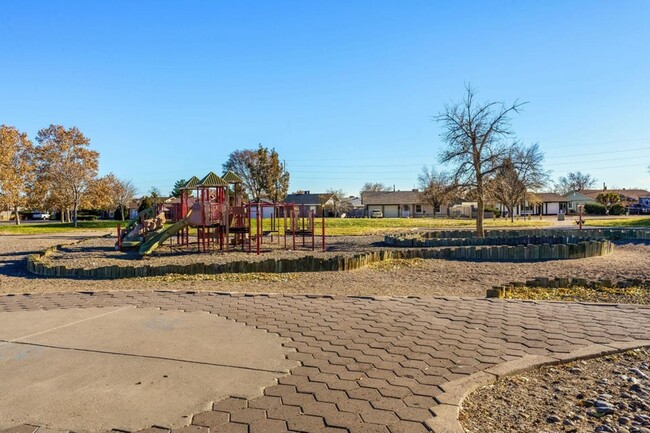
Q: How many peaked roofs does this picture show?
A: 3